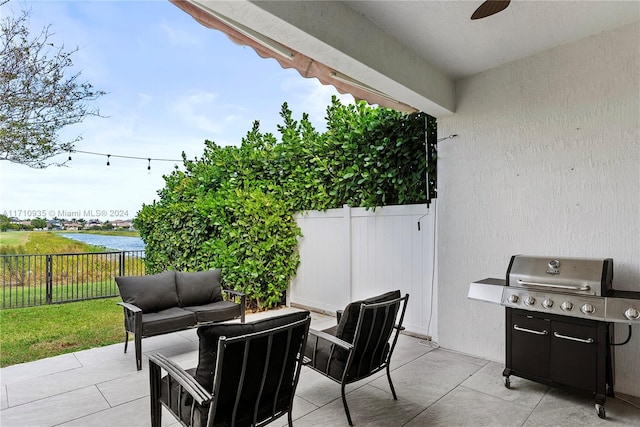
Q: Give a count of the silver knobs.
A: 6